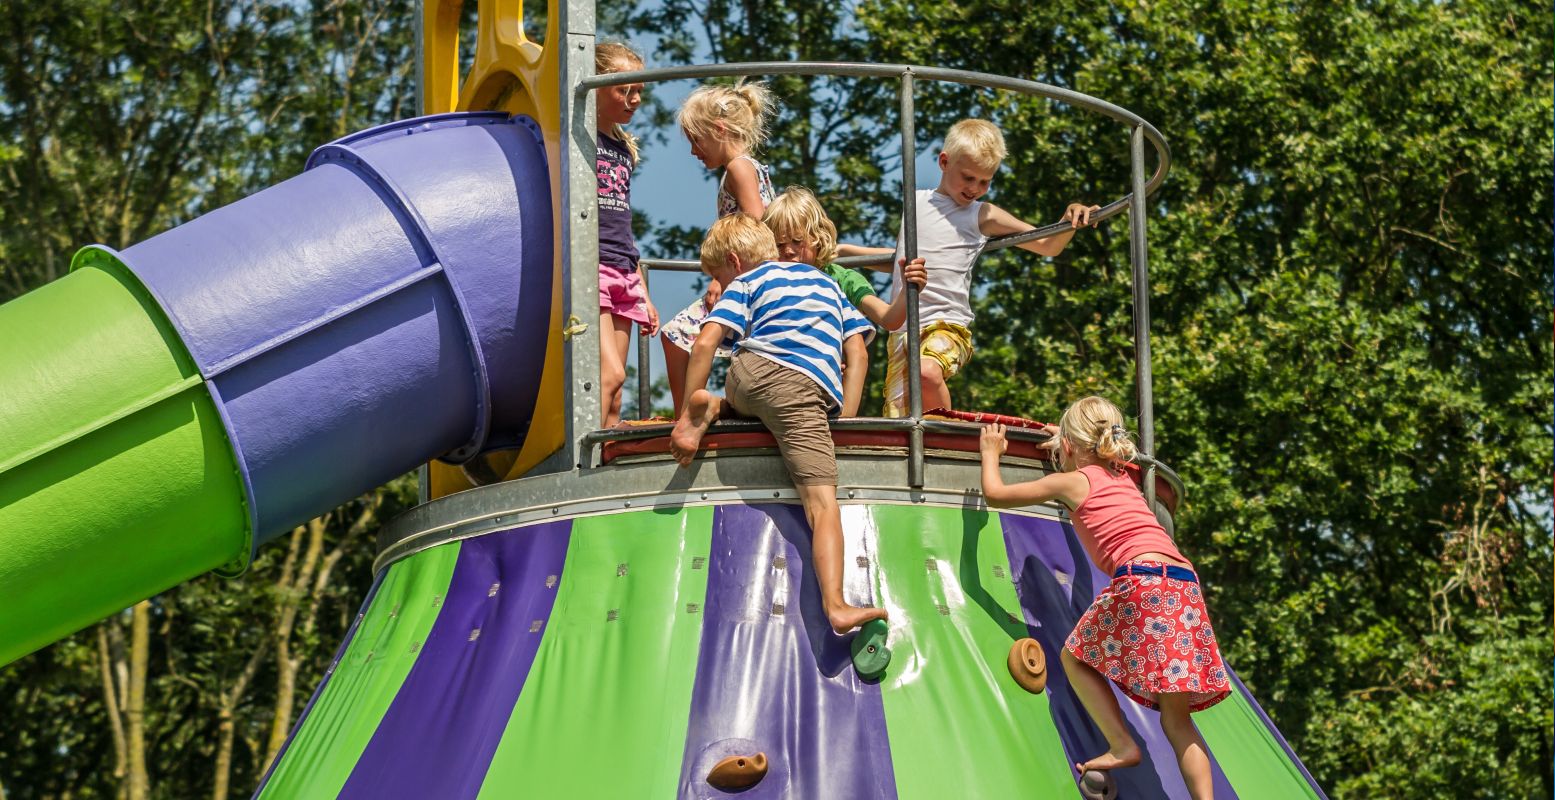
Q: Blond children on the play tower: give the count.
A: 6